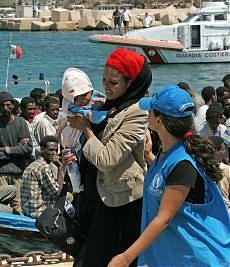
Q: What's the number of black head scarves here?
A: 1